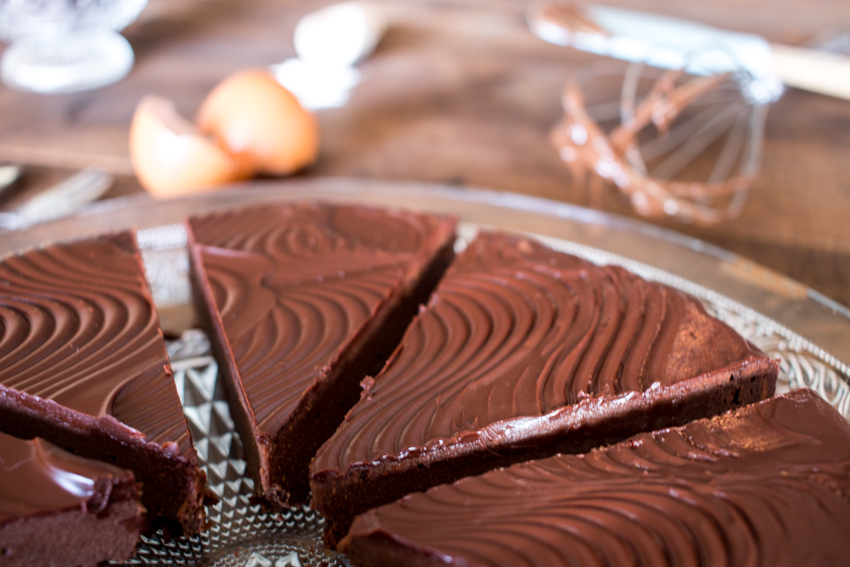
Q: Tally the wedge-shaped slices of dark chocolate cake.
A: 5